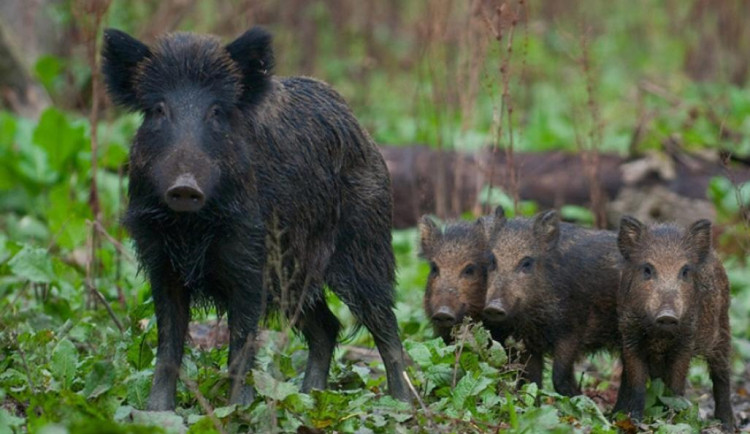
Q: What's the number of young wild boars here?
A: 3